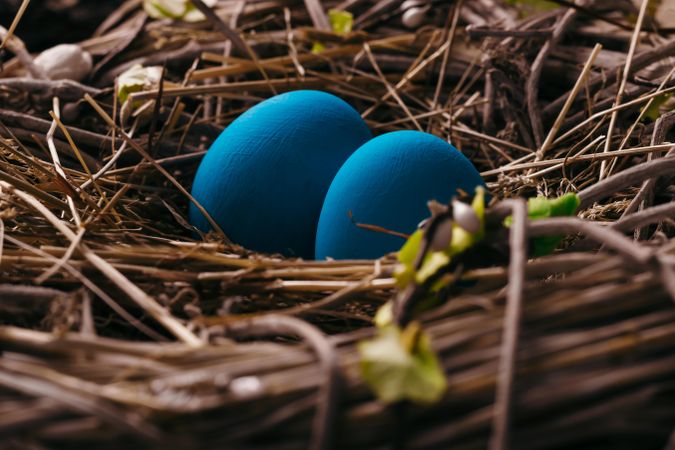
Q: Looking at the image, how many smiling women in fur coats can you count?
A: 0